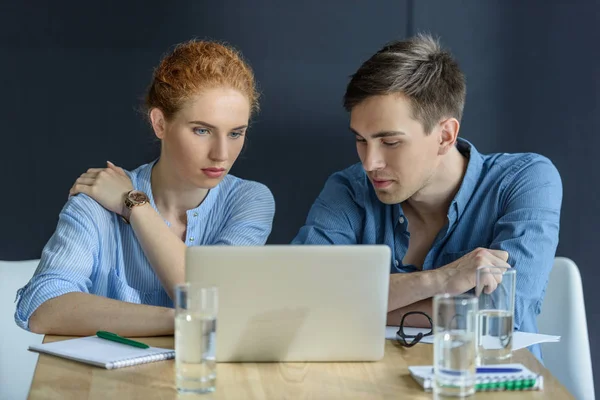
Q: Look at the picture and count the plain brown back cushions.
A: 0